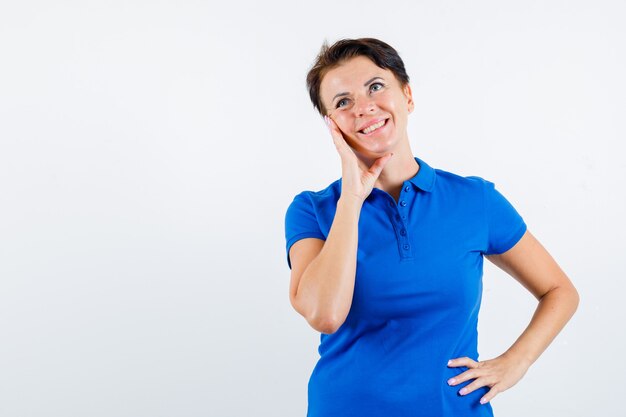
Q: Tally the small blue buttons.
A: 5